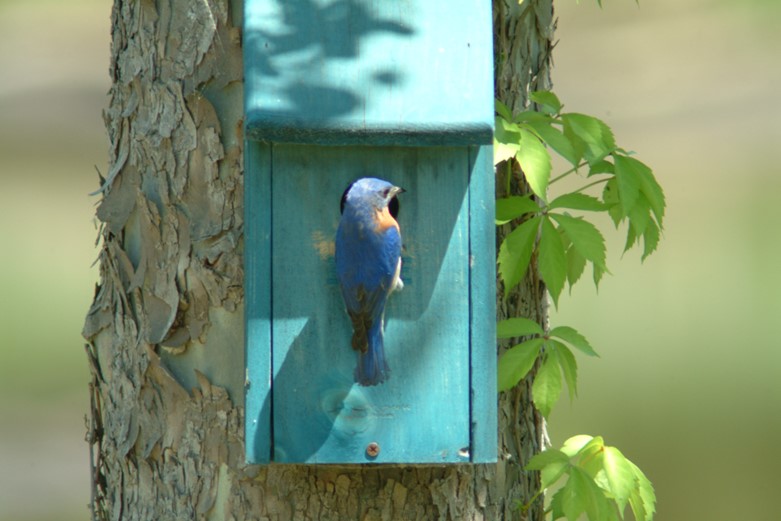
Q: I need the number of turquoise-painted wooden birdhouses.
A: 1